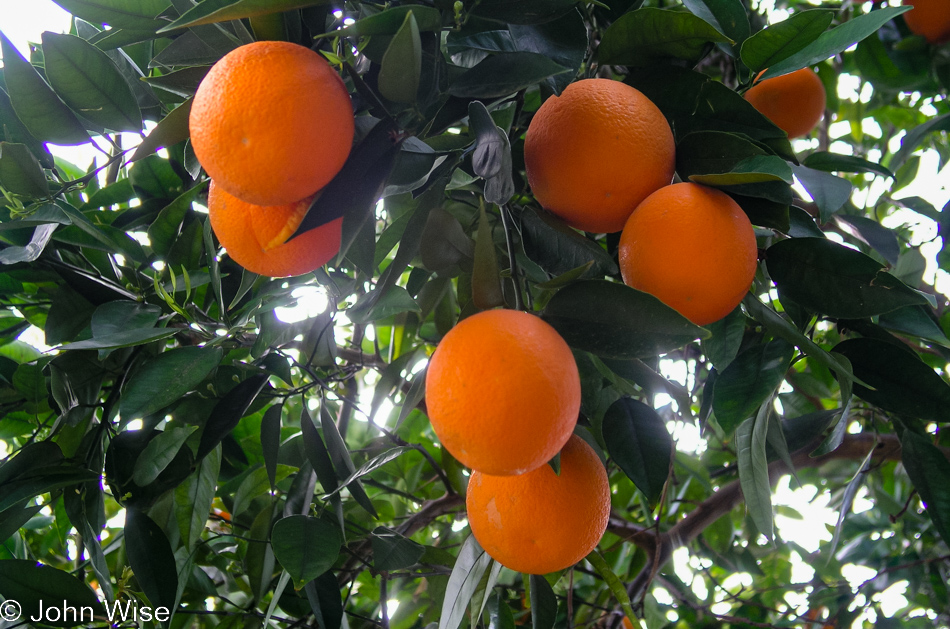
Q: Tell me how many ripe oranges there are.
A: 8